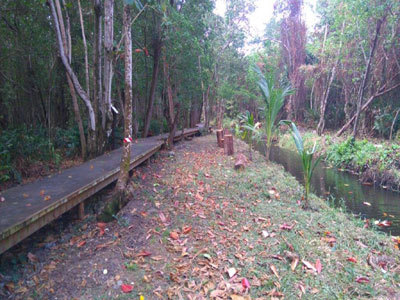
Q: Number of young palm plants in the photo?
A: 3